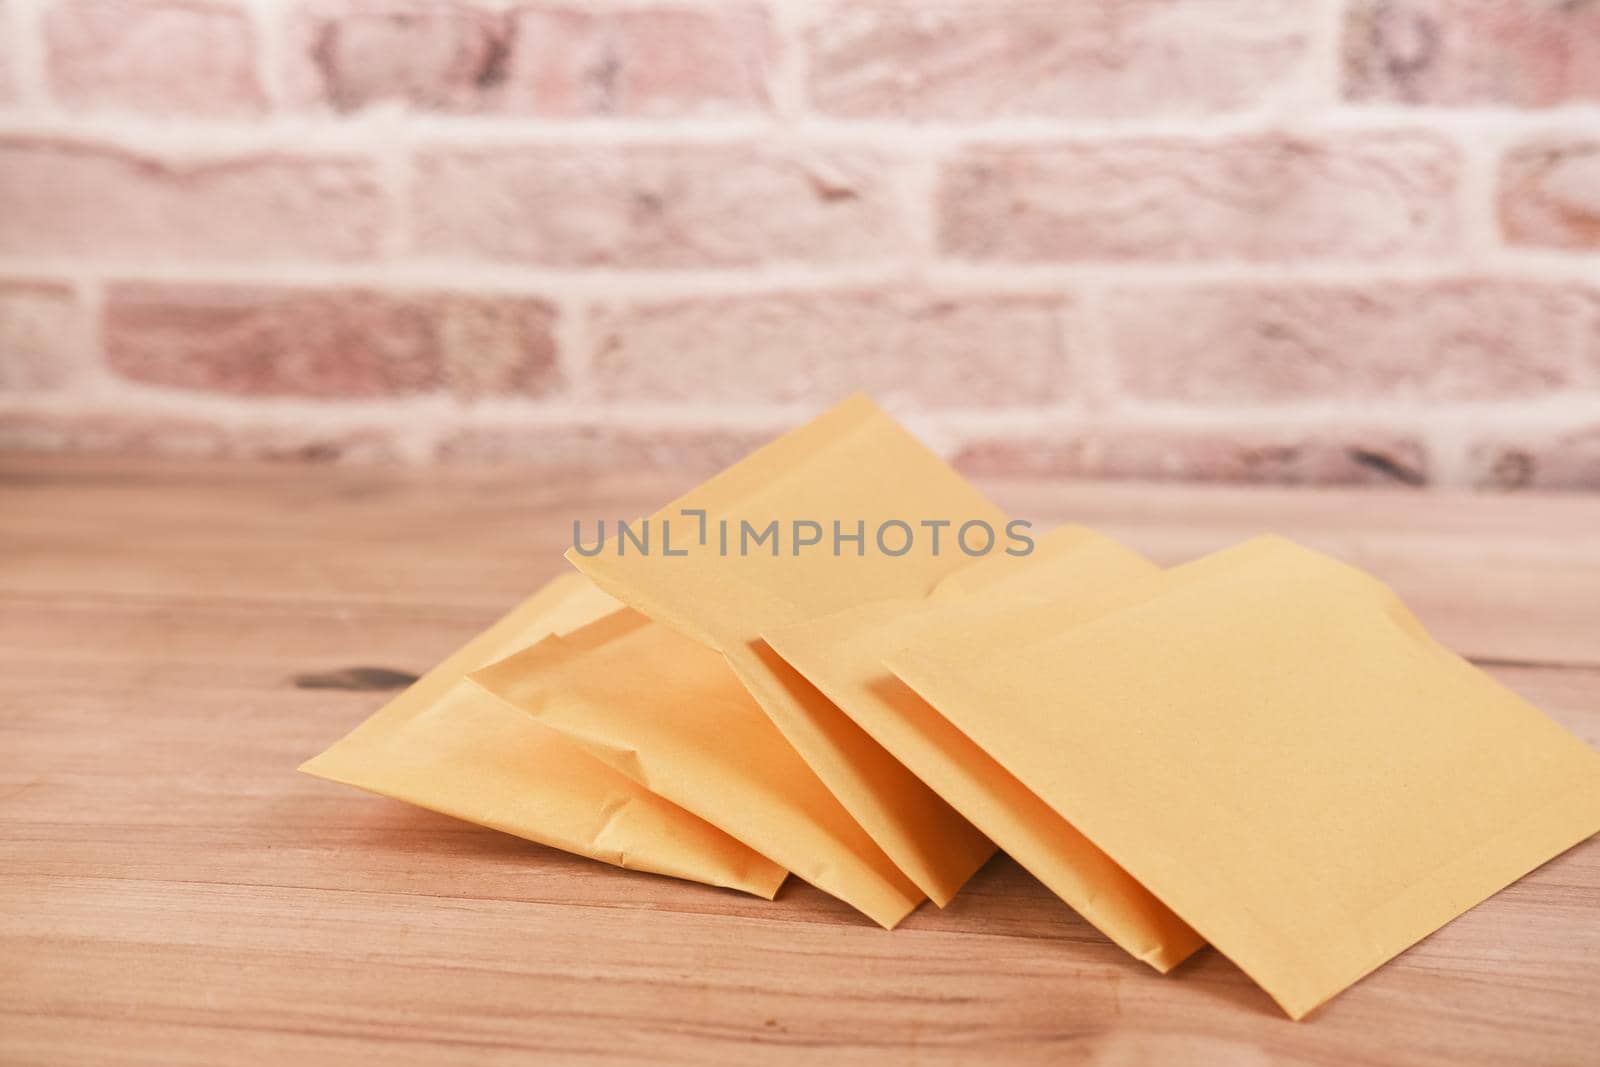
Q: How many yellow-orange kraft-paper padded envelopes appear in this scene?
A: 5